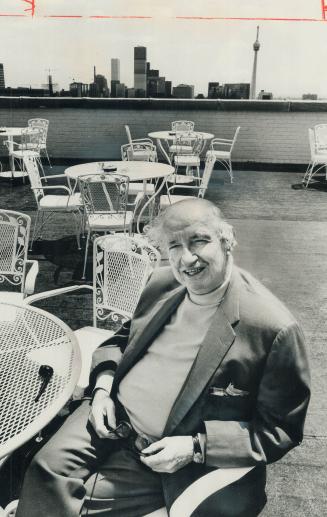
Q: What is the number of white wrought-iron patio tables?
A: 4